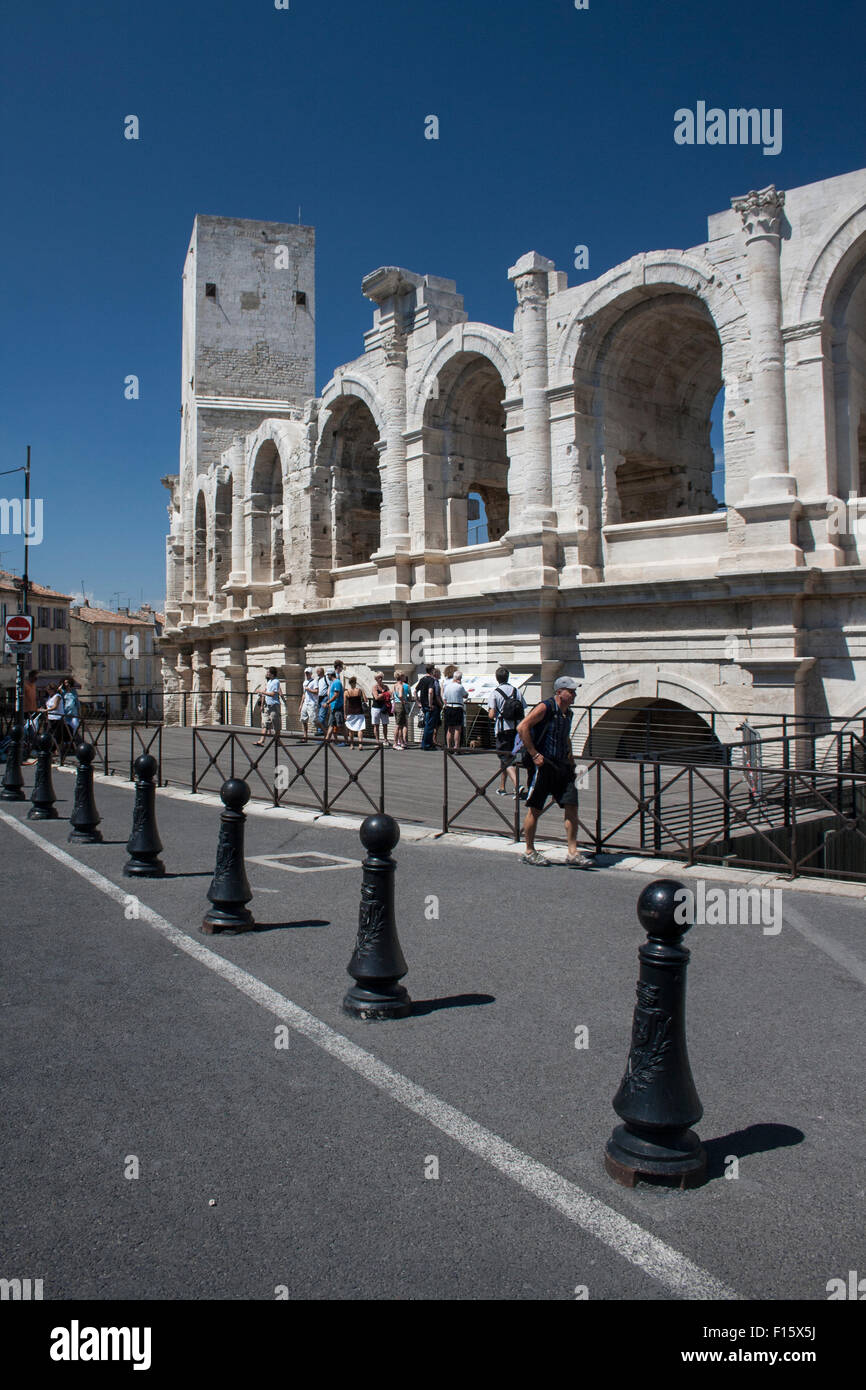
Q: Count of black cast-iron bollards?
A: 7